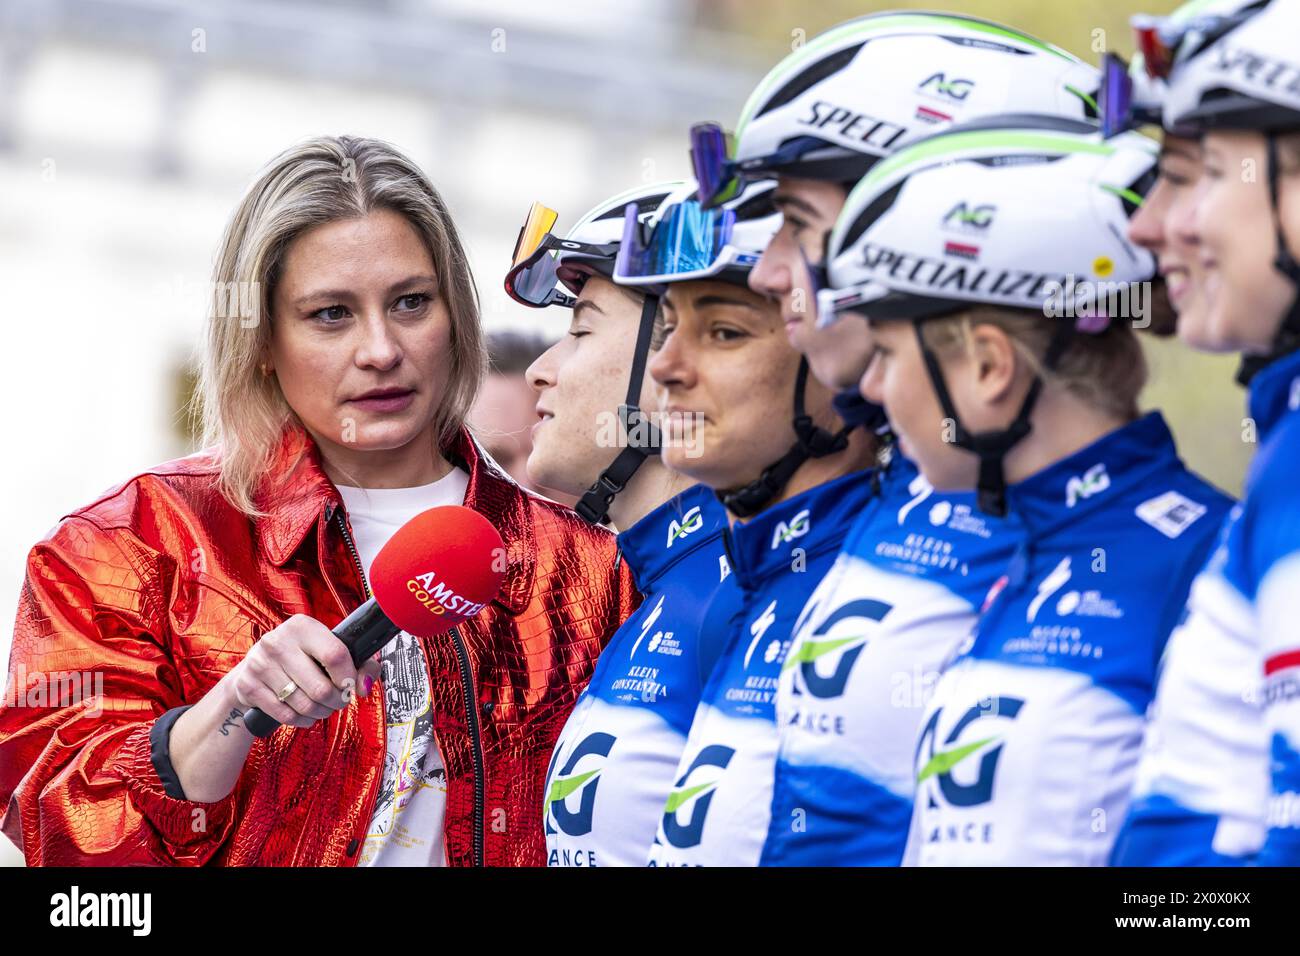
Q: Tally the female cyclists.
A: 6